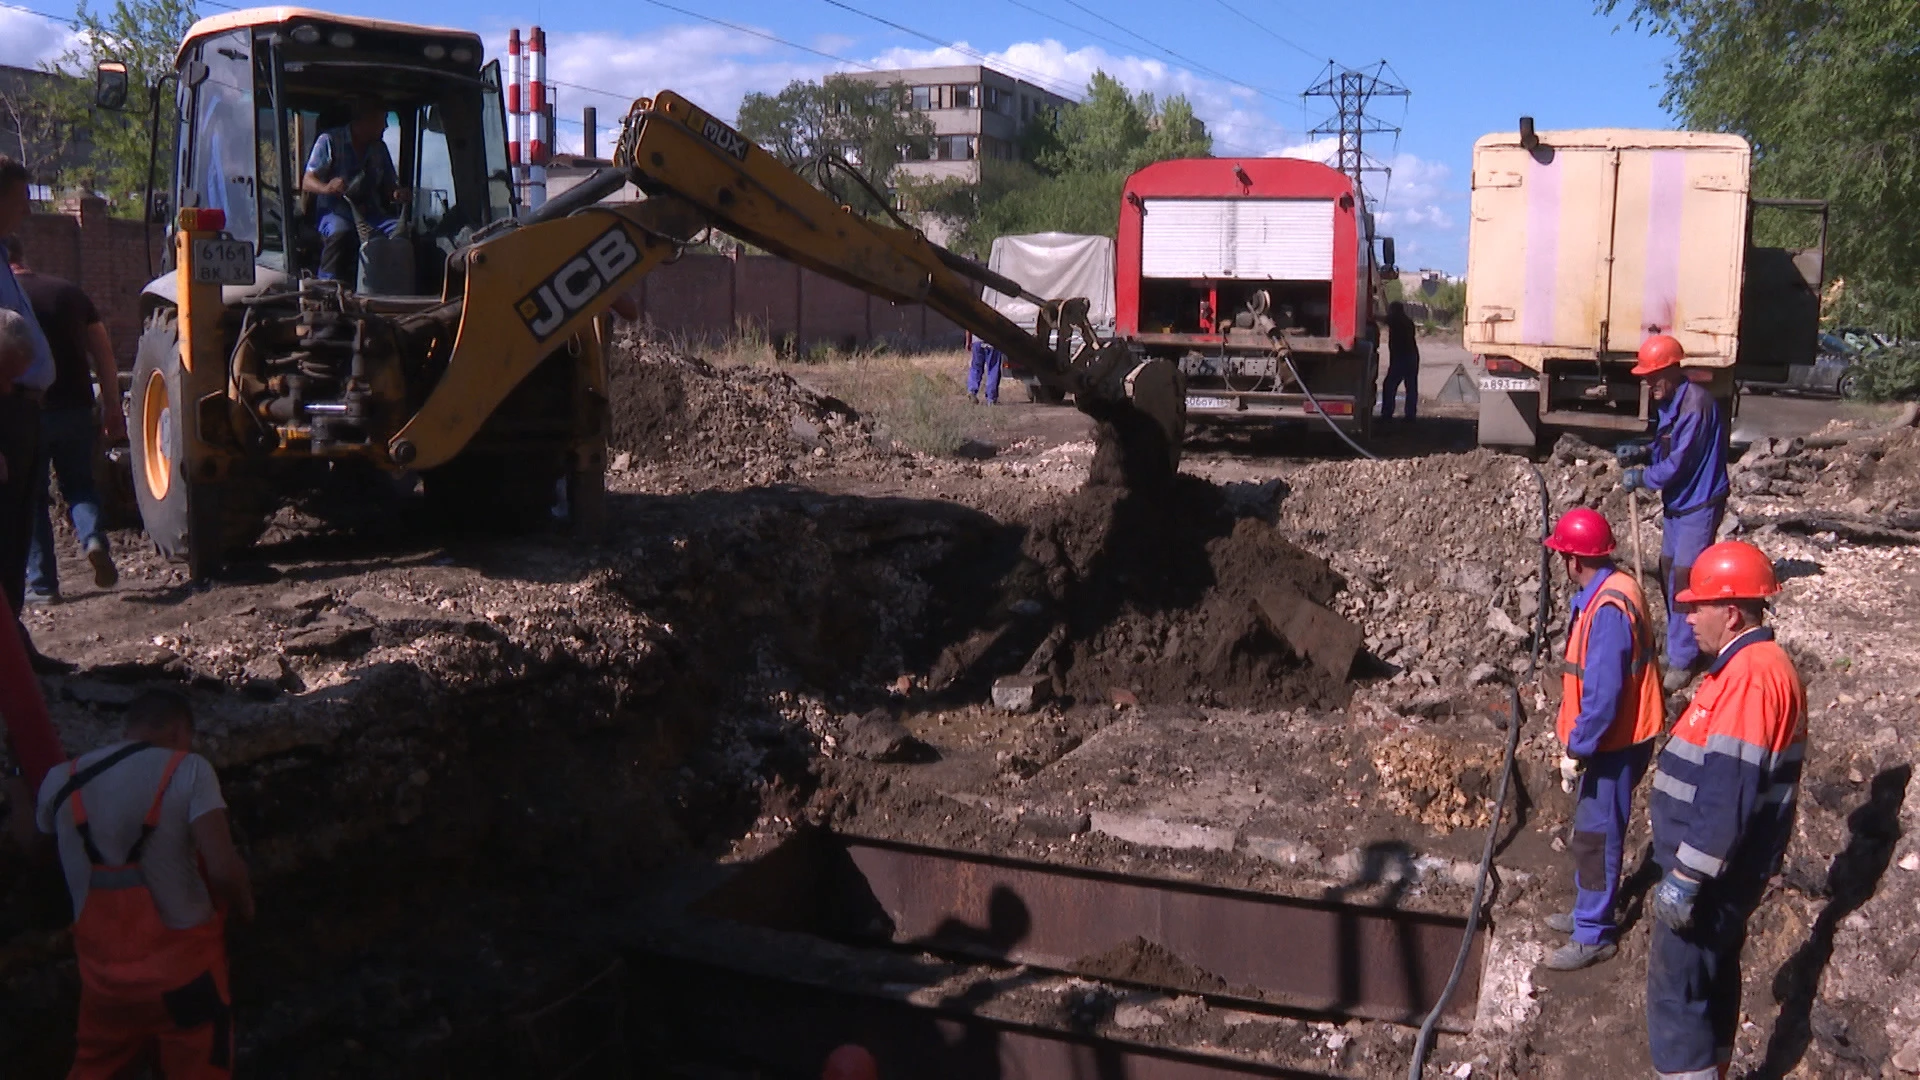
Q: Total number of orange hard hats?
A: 2